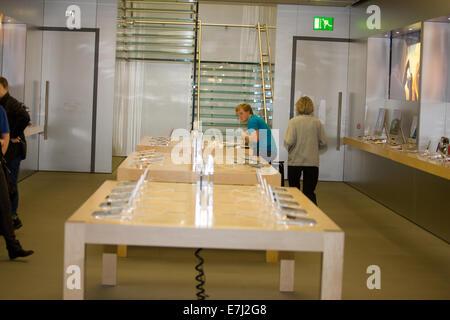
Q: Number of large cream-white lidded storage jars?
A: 0